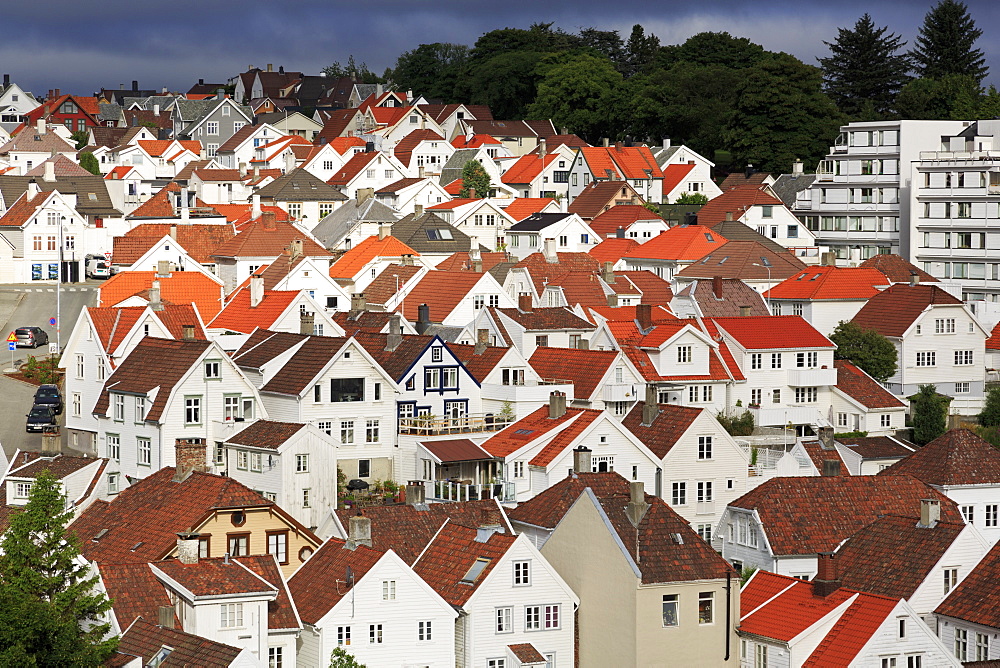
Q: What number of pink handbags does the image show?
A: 0